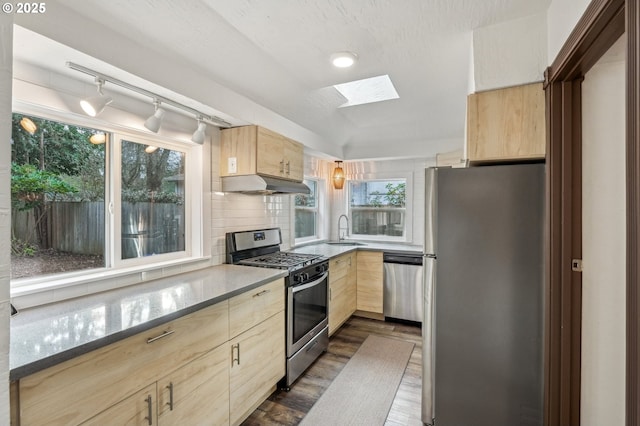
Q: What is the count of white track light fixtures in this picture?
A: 3